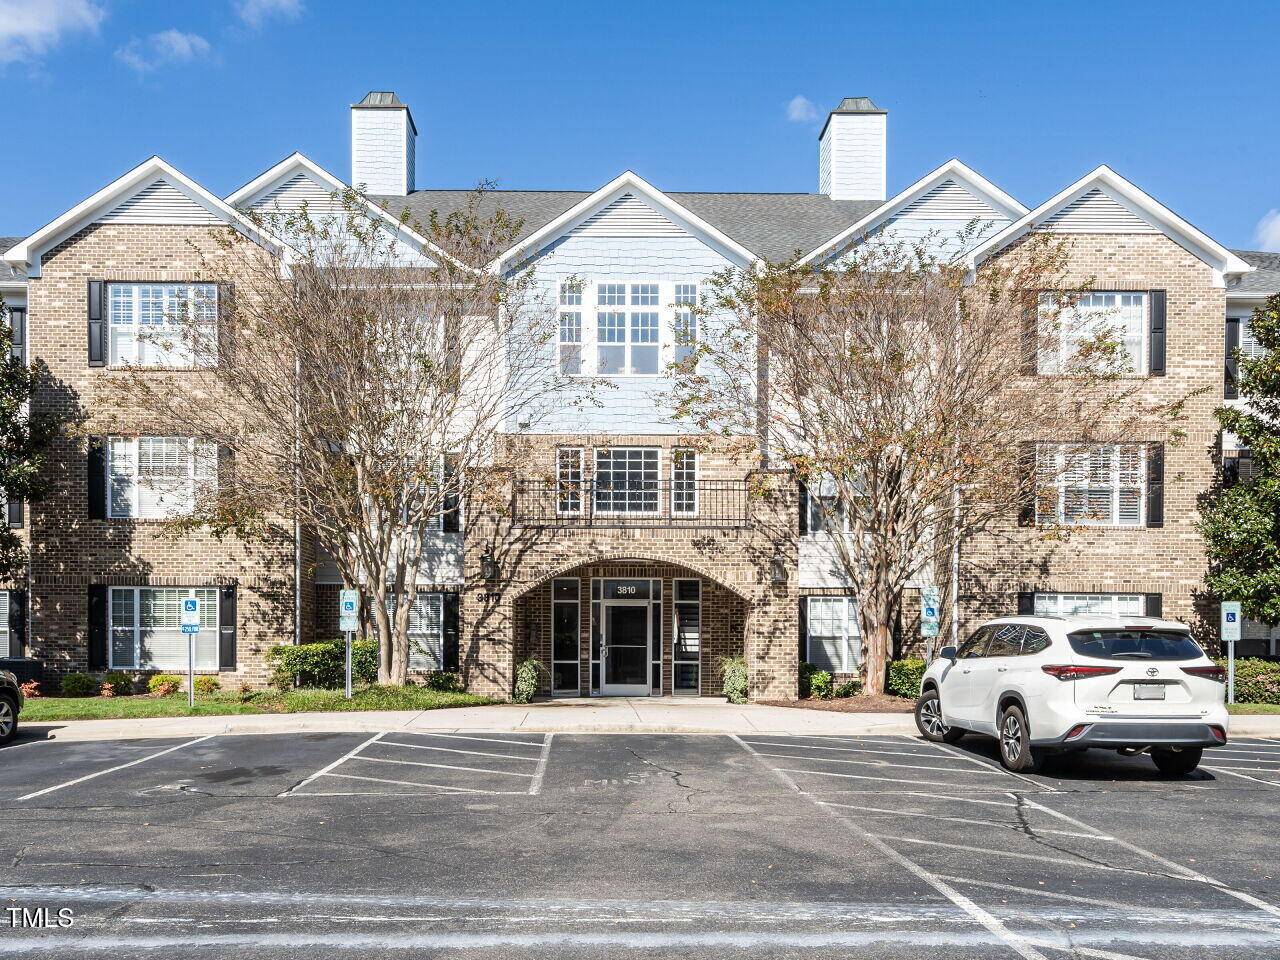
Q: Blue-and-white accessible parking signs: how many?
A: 4